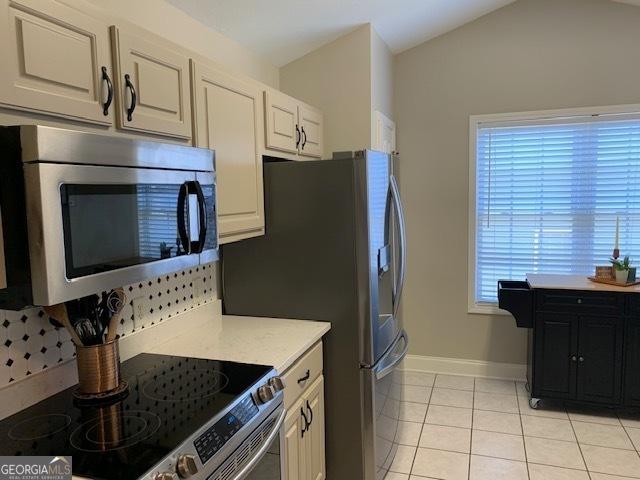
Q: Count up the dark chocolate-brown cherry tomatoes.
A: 0